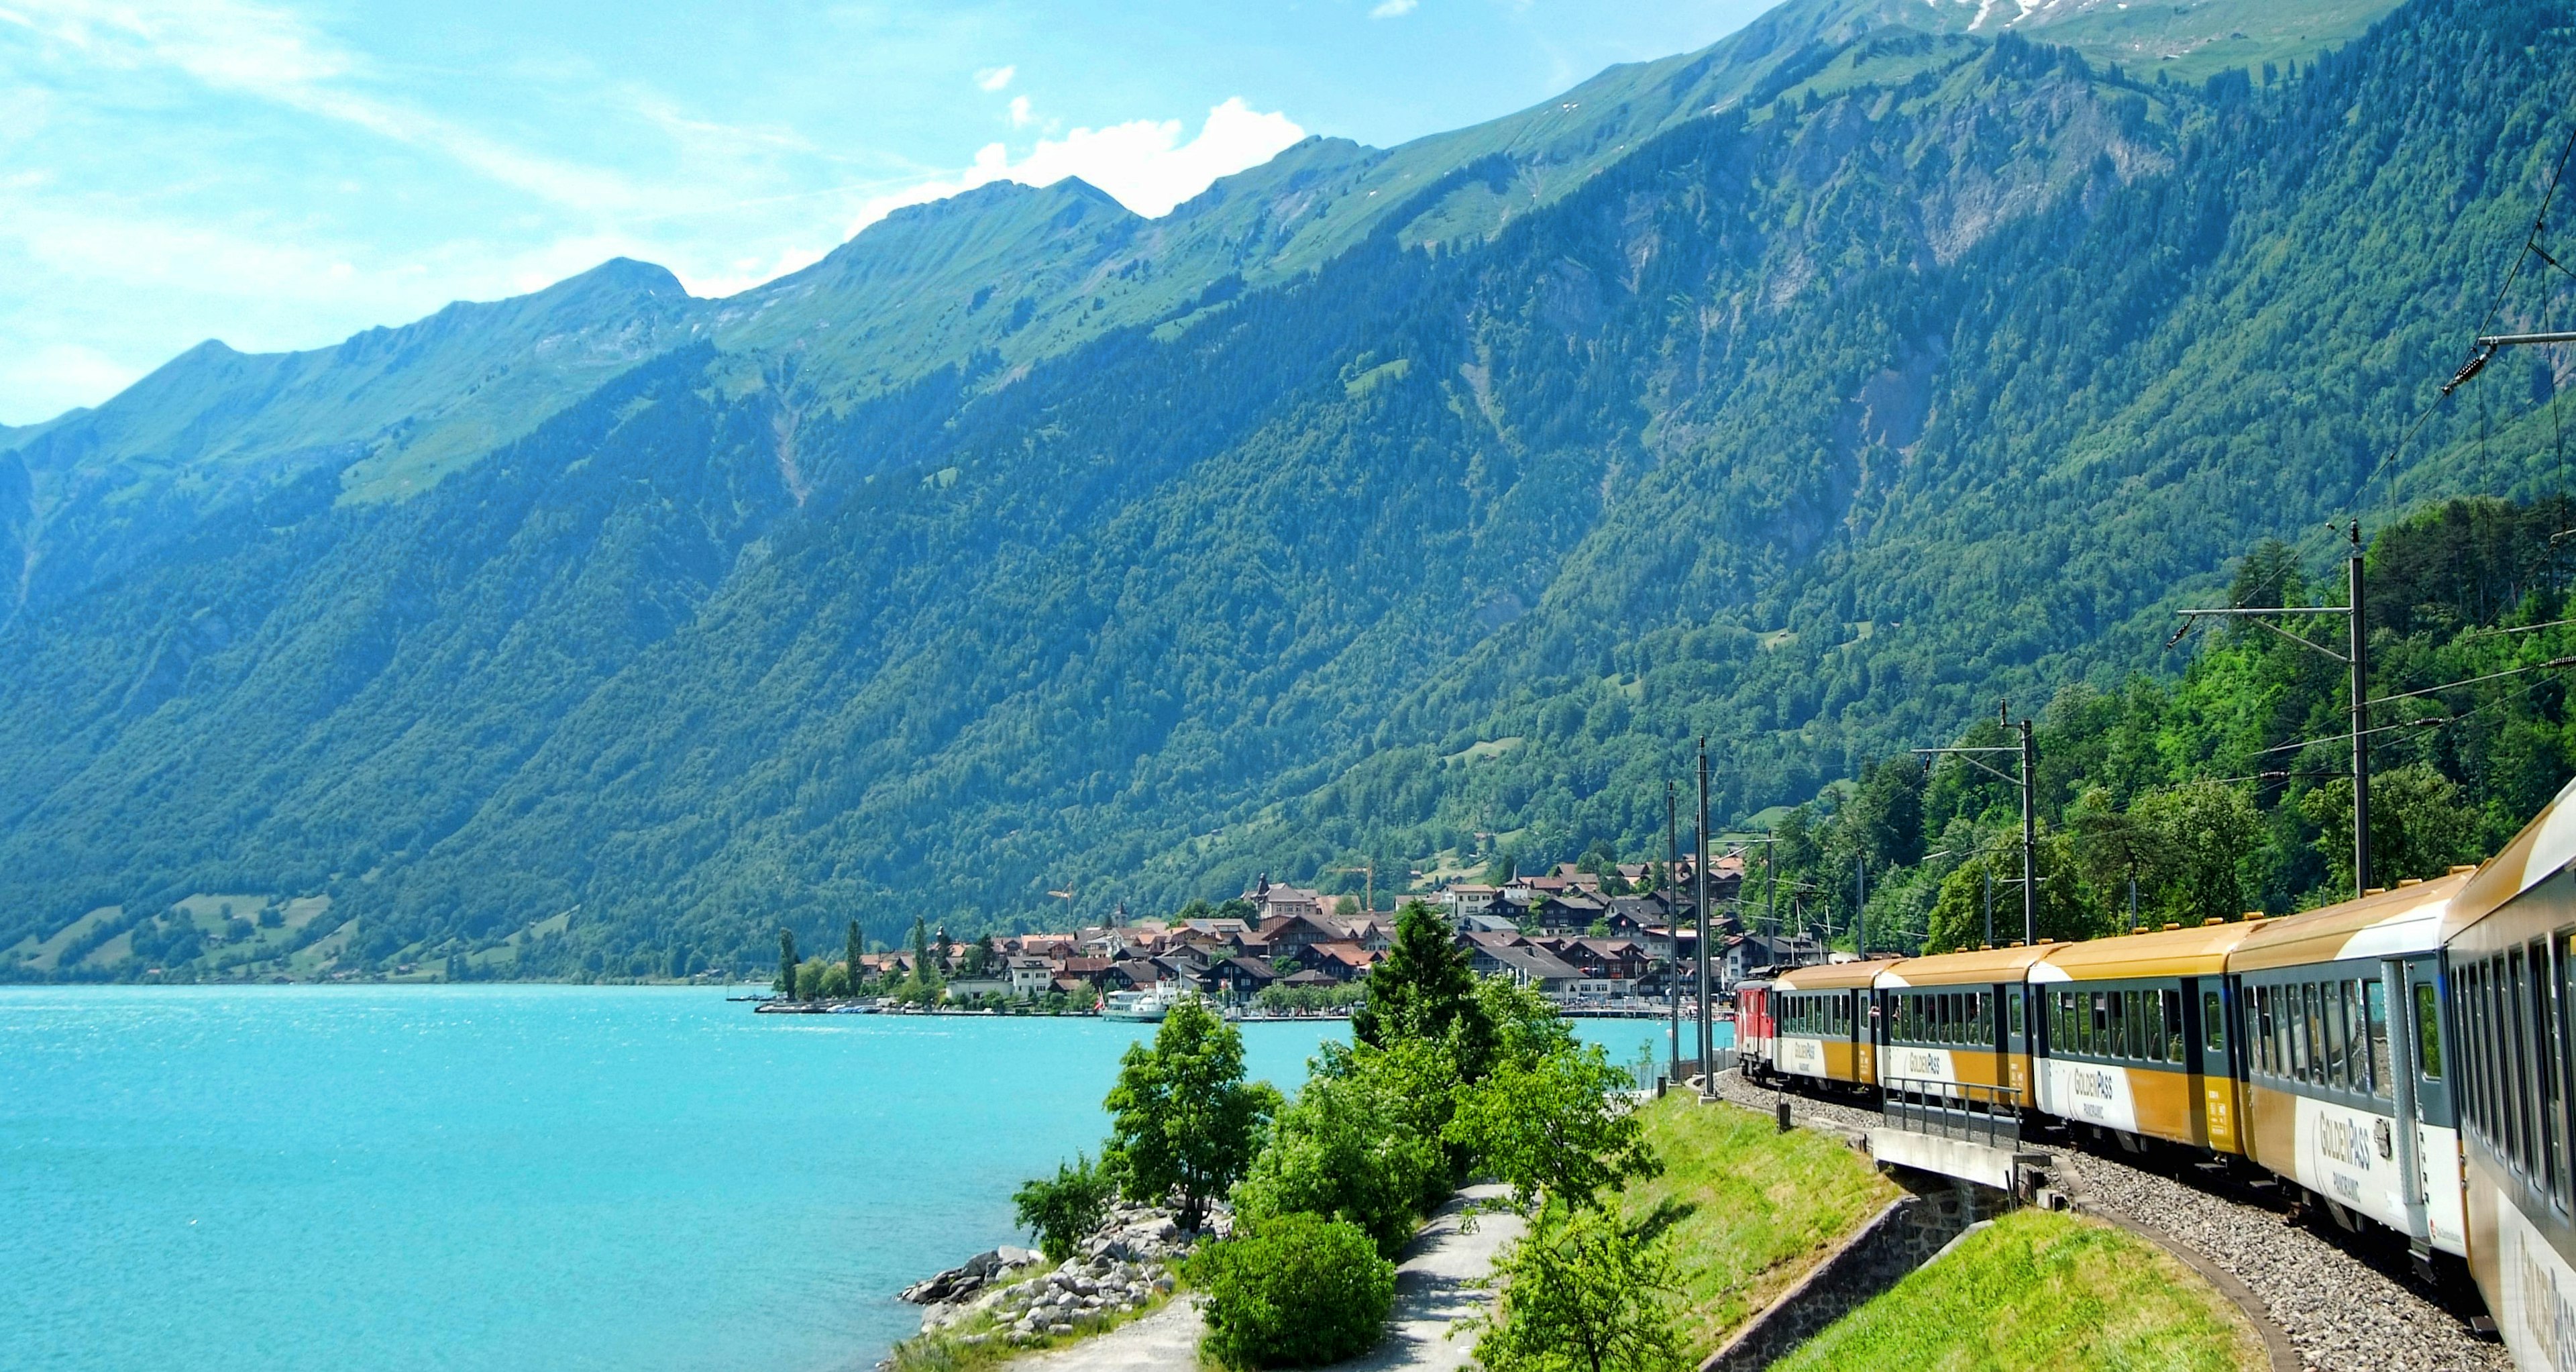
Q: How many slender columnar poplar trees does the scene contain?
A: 3